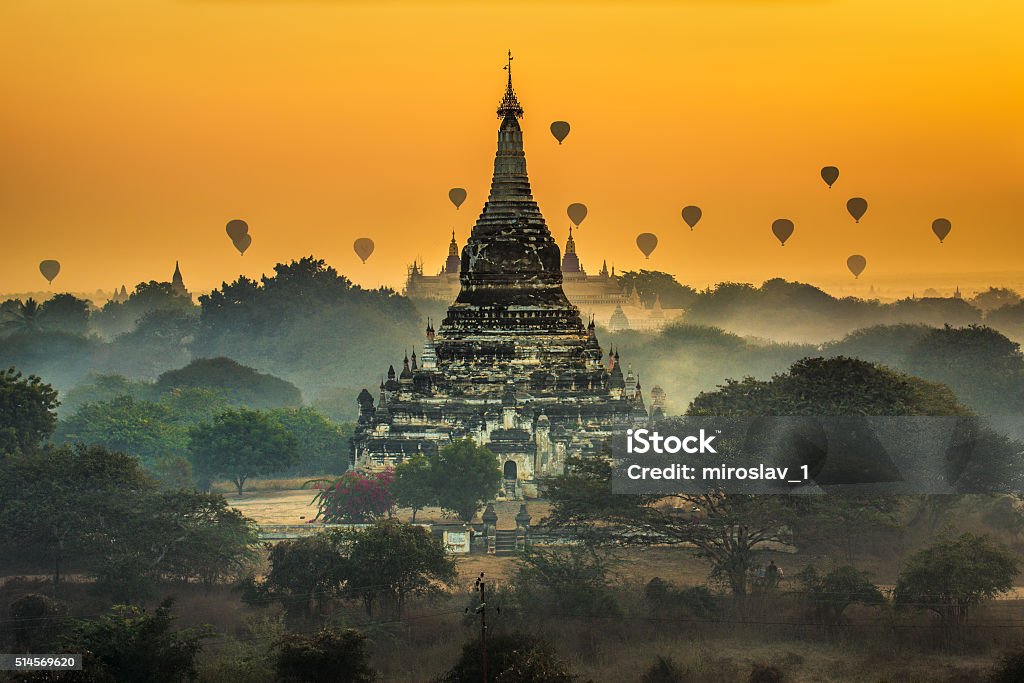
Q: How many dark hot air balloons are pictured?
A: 14